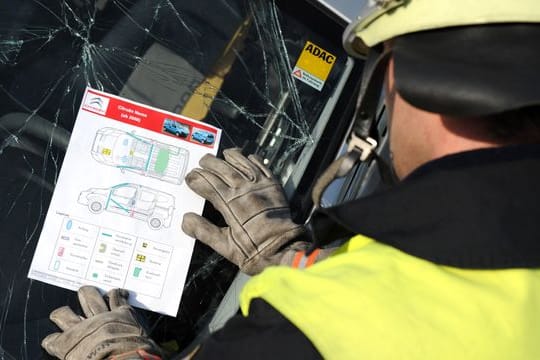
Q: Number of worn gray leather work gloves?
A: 2